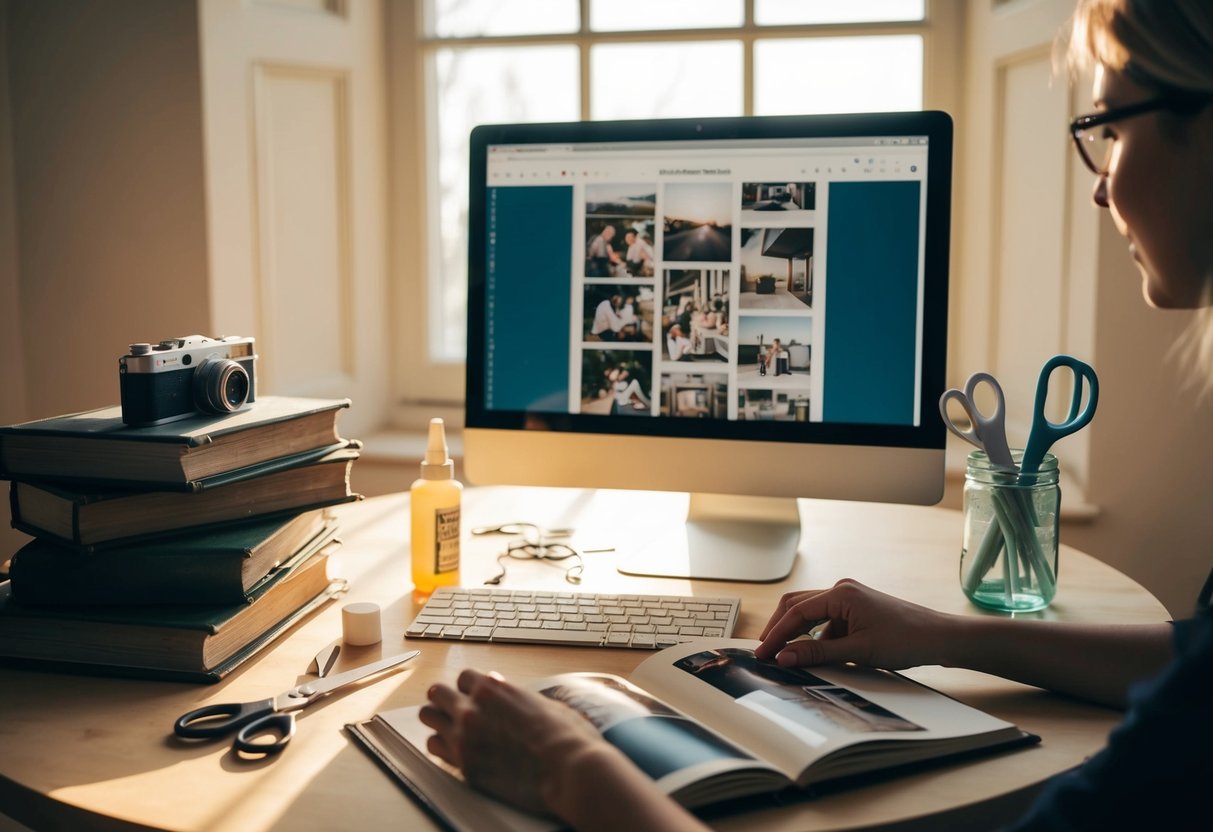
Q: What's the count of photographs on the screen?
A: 11